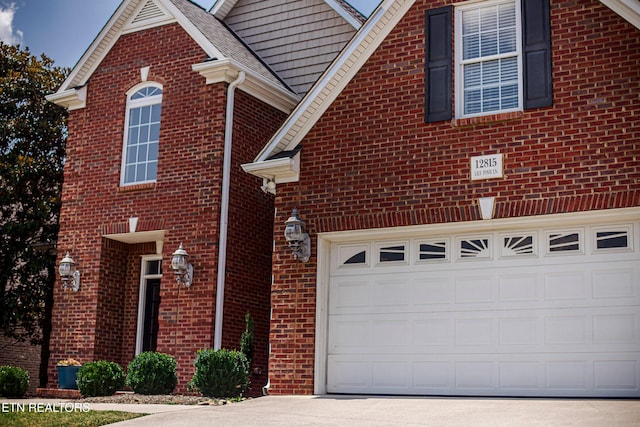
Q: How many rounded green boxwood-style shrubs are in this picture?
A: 4